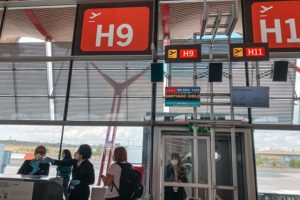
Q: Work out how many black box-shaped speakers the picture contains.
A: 3